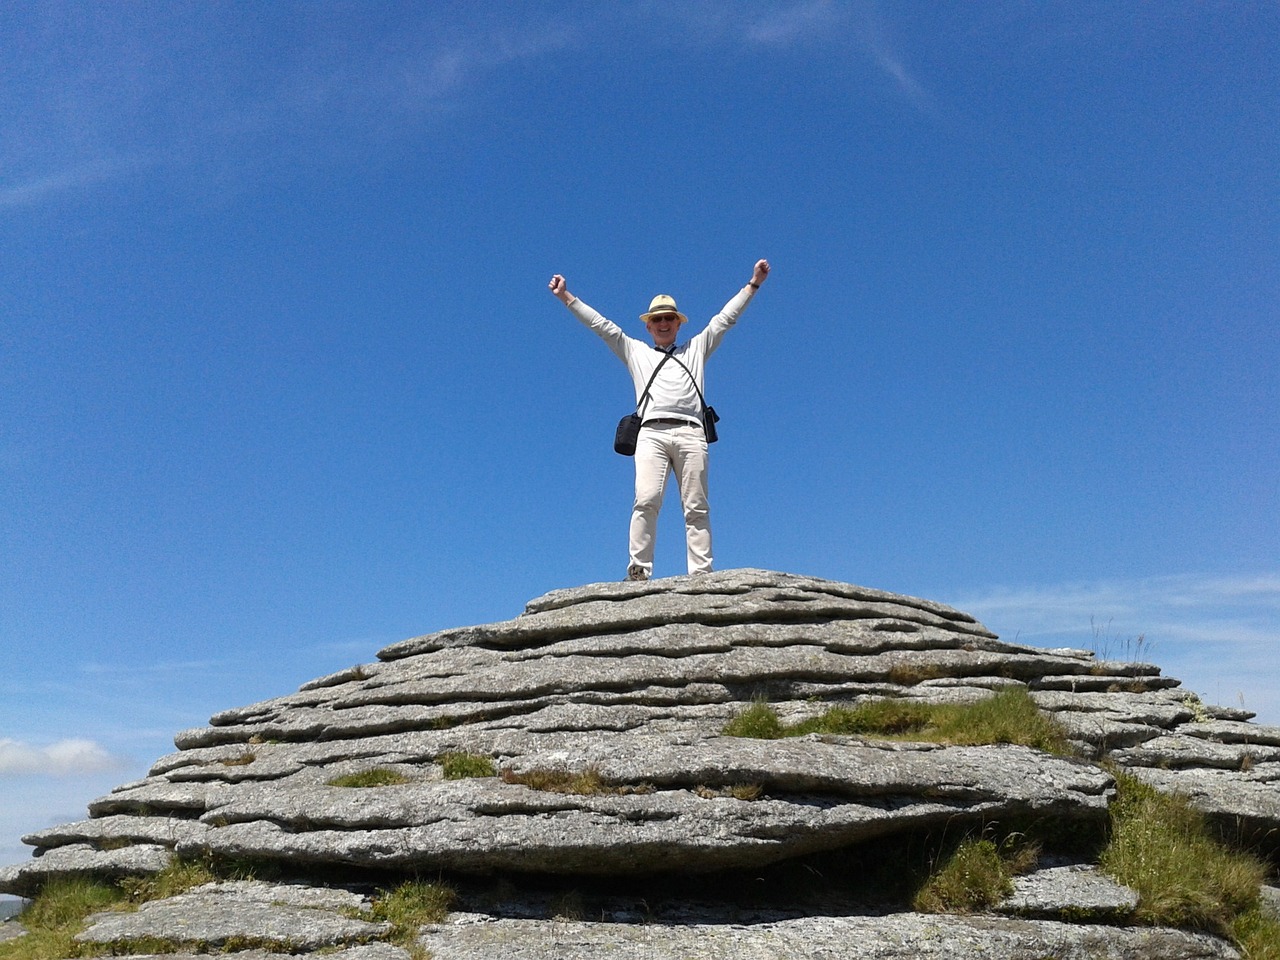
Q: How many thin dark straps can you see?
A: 2